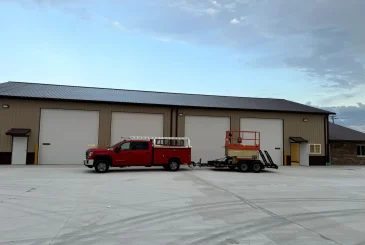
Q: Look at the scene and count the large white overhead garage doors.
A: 4